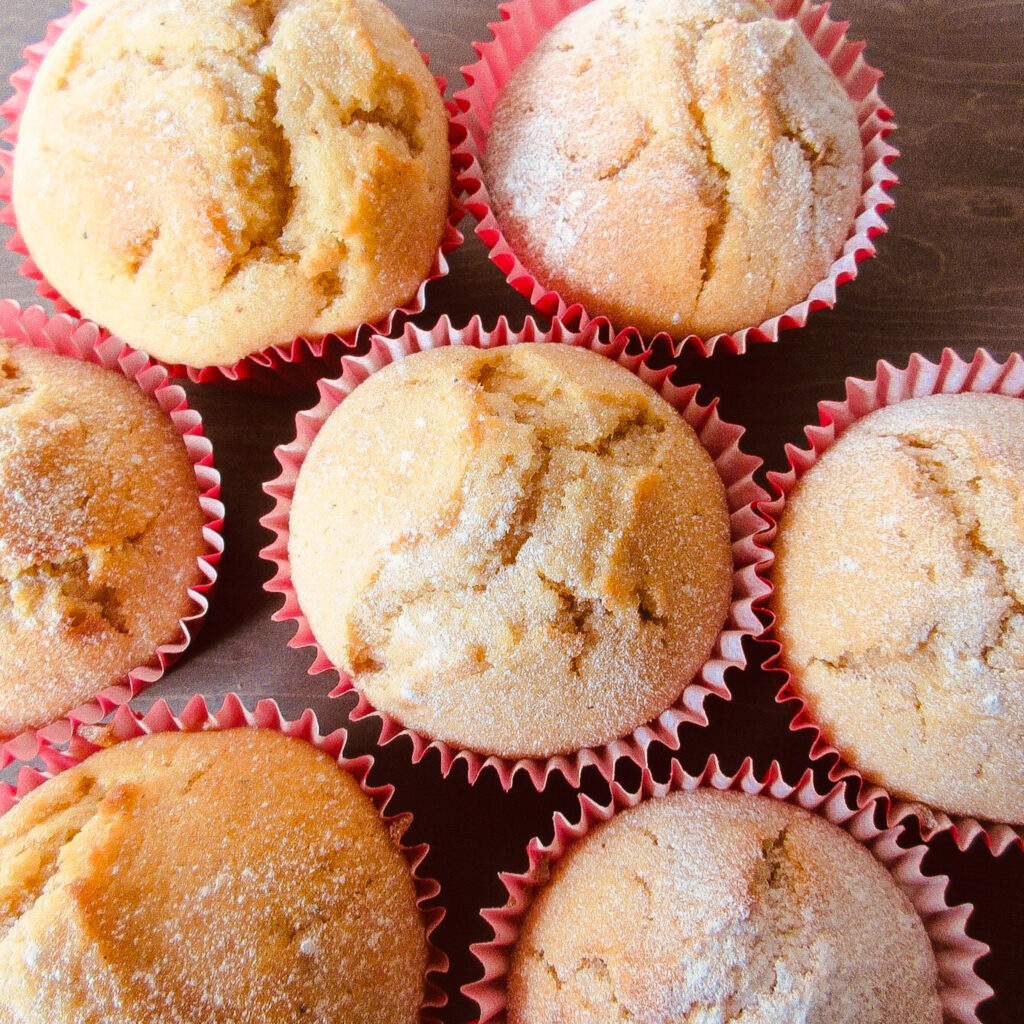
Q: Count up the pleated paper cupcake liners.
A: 7